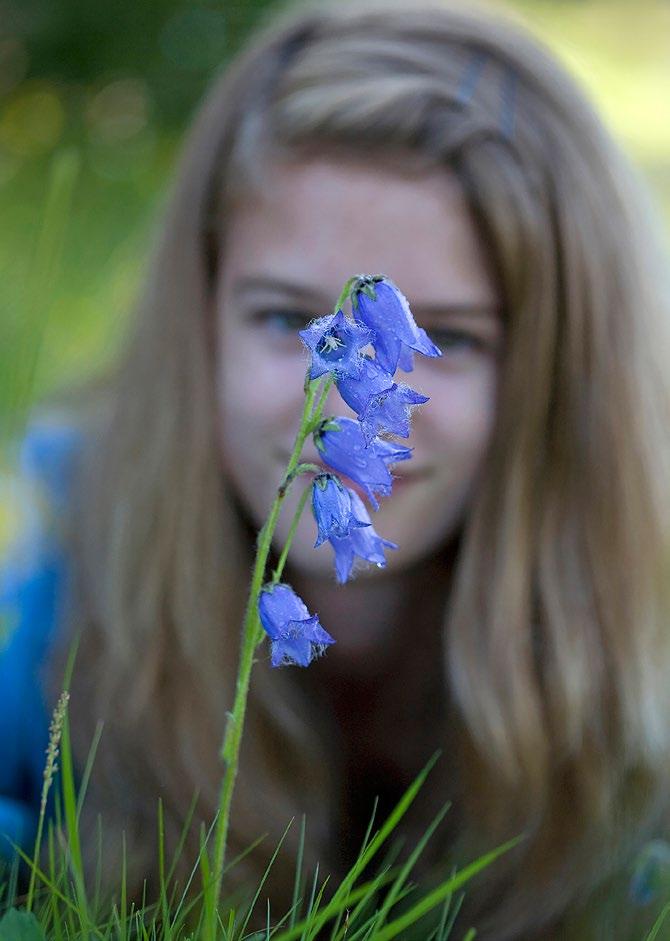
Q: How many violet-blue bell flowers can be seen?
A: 7